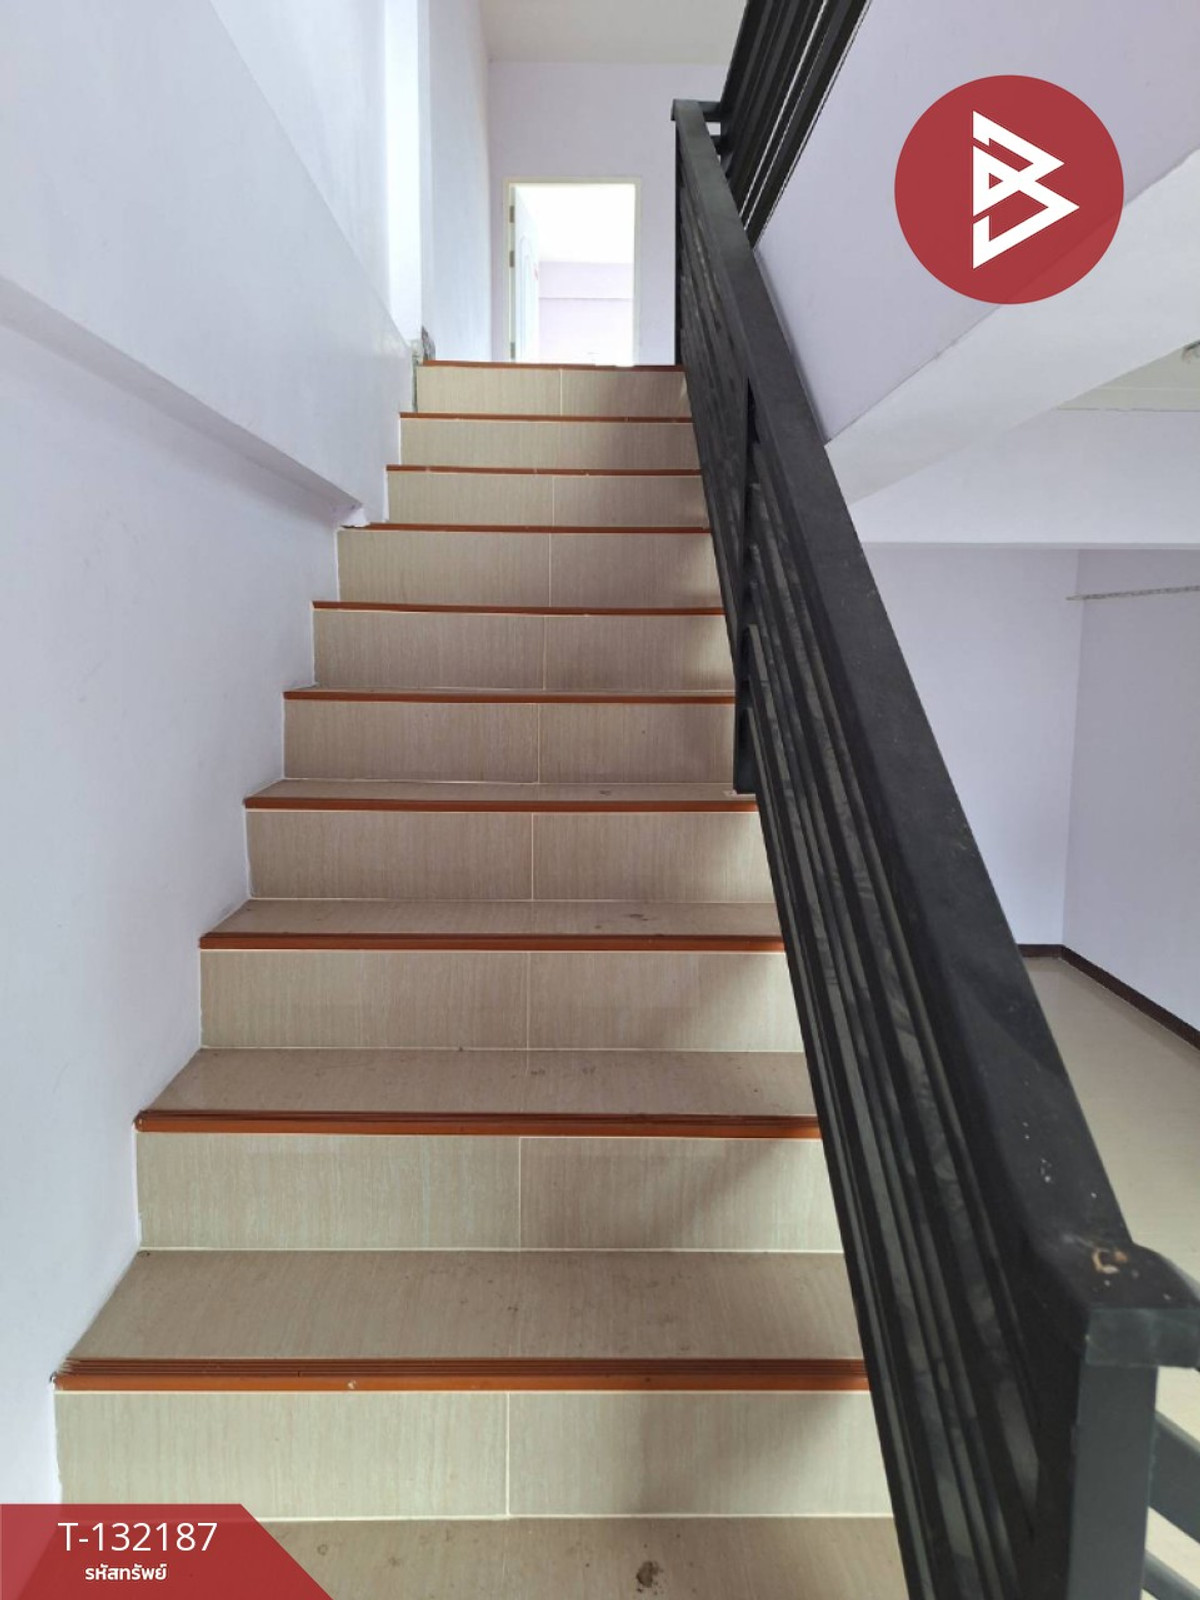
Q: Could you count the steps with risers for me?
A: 10